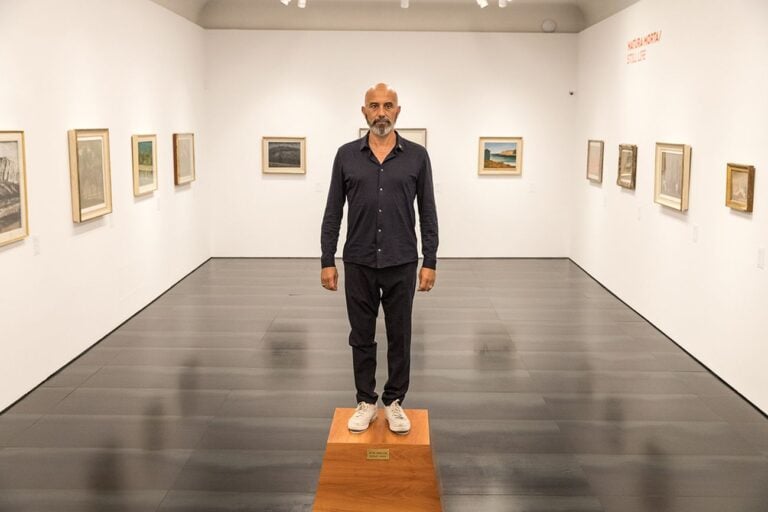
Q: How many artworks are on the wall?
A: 11